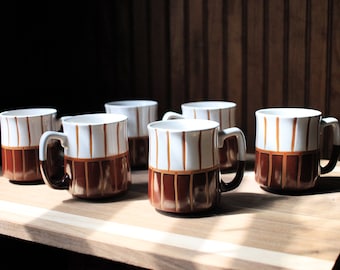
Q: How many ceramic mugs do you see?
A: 6